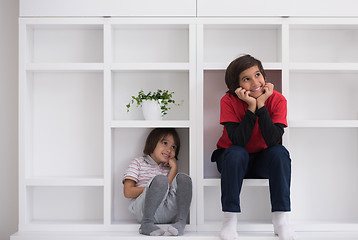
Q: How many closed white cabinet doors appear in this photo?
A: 2